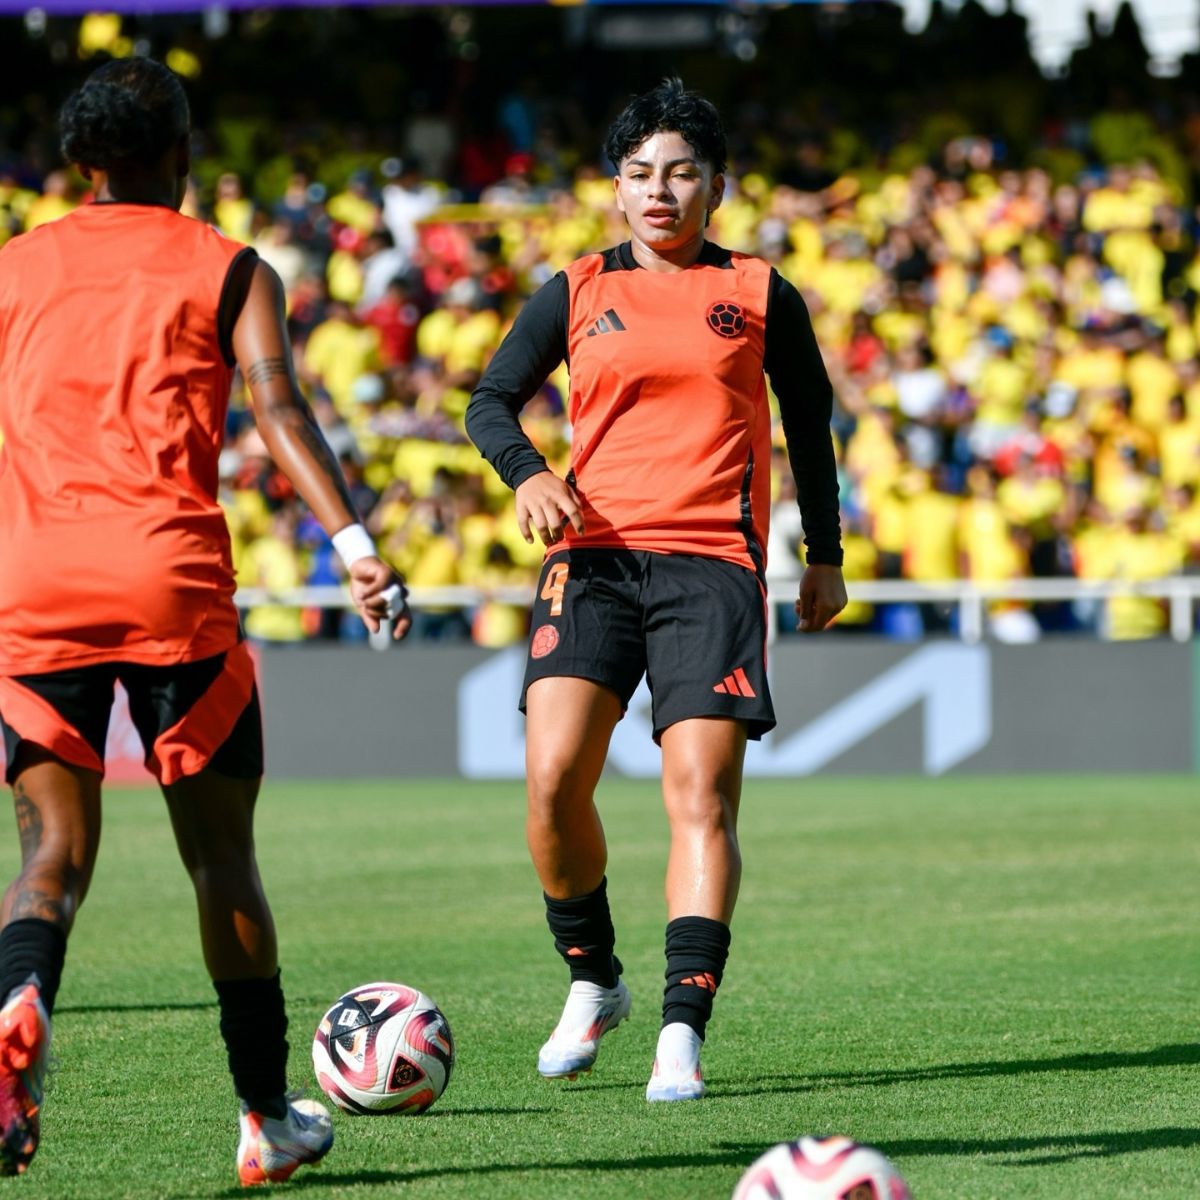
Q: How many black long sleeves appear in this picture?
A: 2